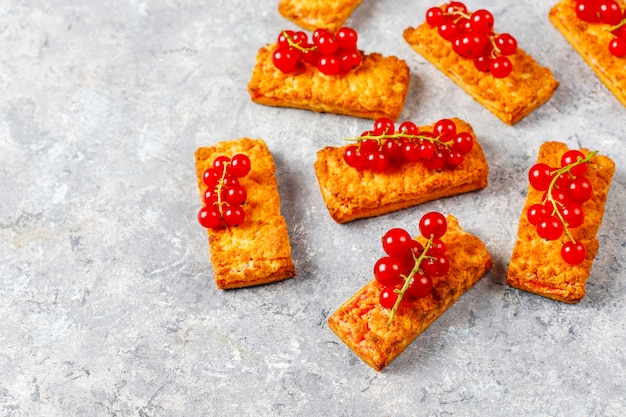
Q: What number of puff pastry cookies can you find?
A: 8